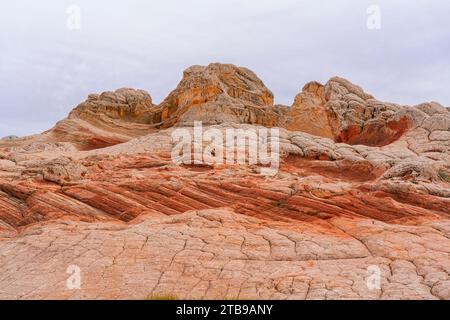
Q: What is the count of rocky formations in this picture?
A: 3